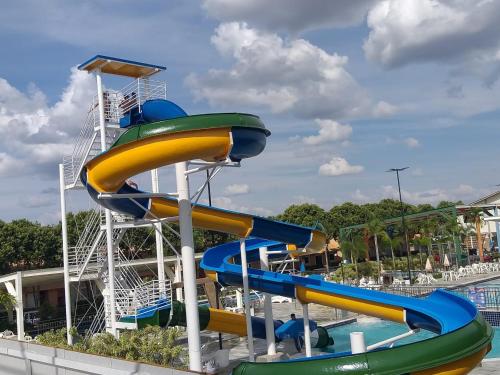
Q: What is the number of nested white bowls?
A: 0